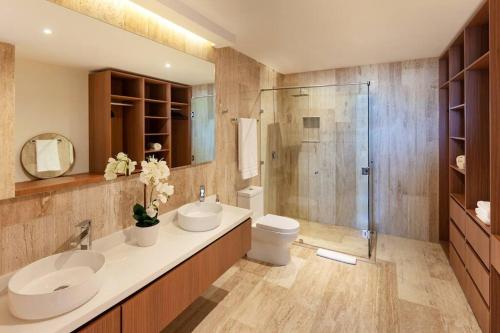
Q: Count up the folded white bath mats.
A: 1